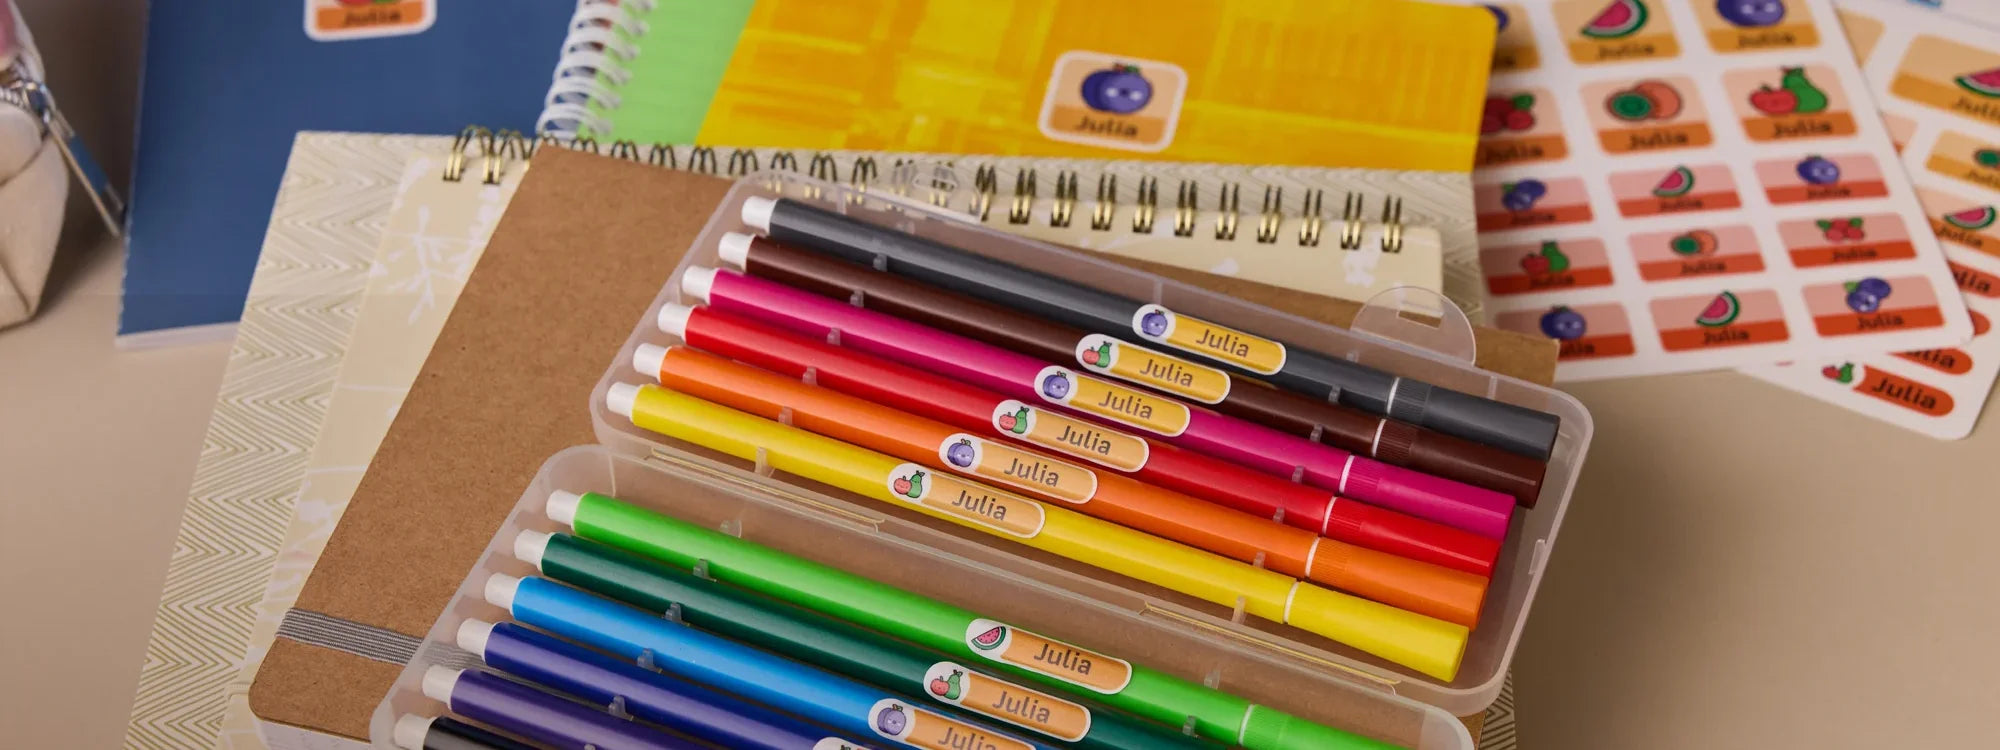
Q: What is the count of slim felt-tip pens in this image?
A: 12